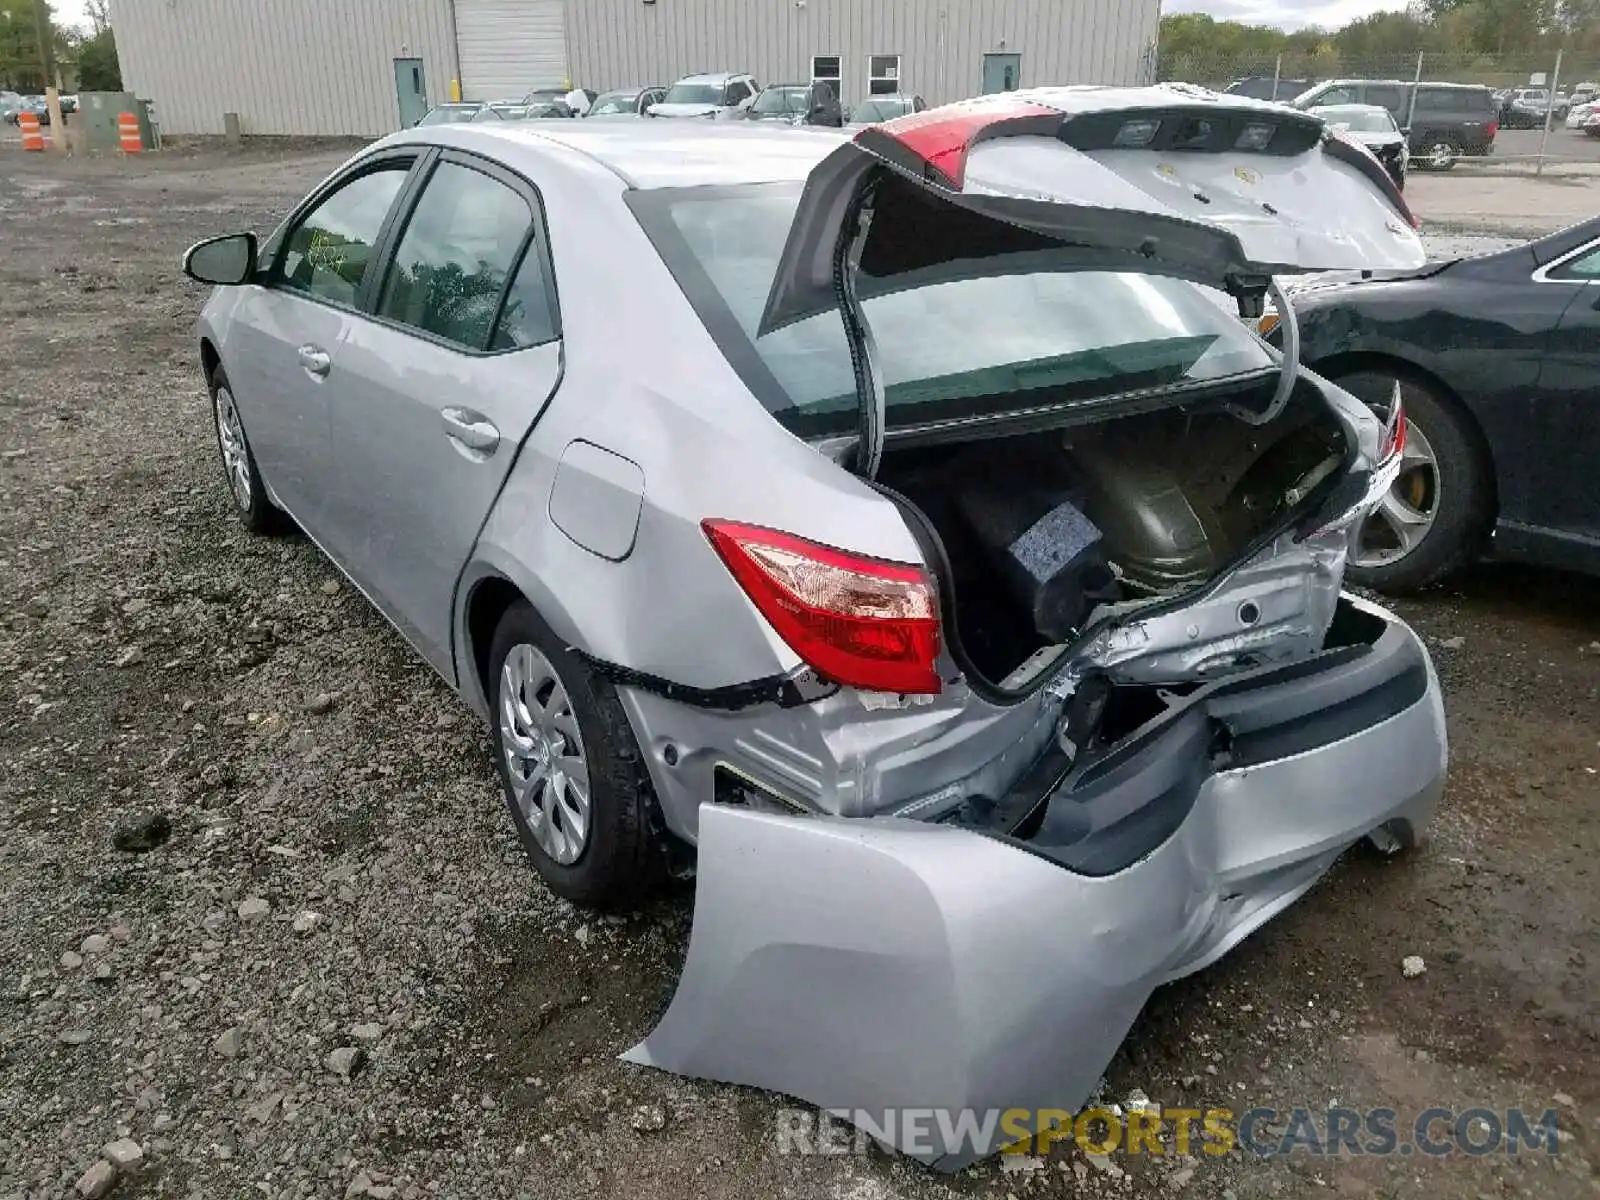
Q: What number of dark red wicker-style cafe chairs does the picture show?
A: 0